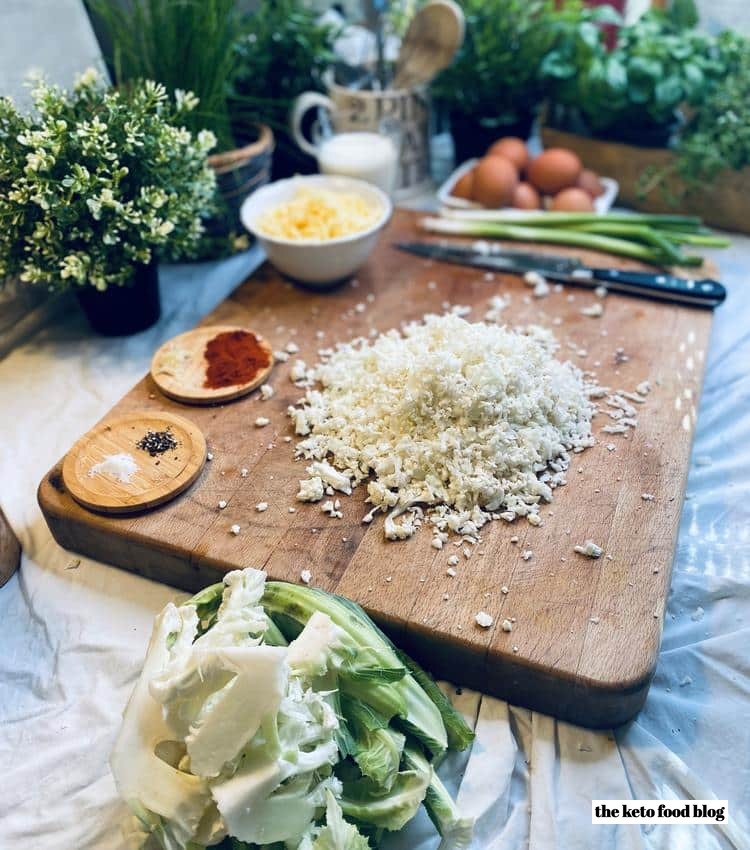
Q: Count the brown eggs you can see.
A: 7